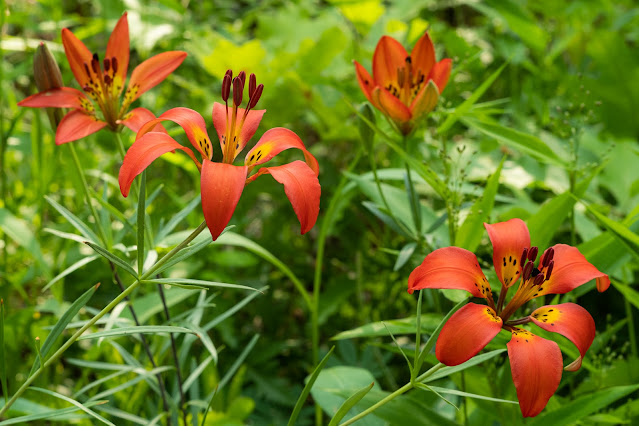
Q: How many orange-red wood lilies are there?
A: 4